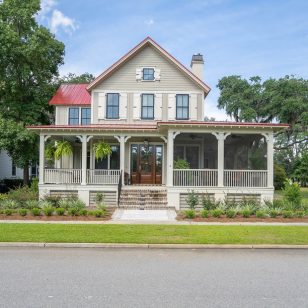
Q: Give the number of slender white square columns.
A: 6